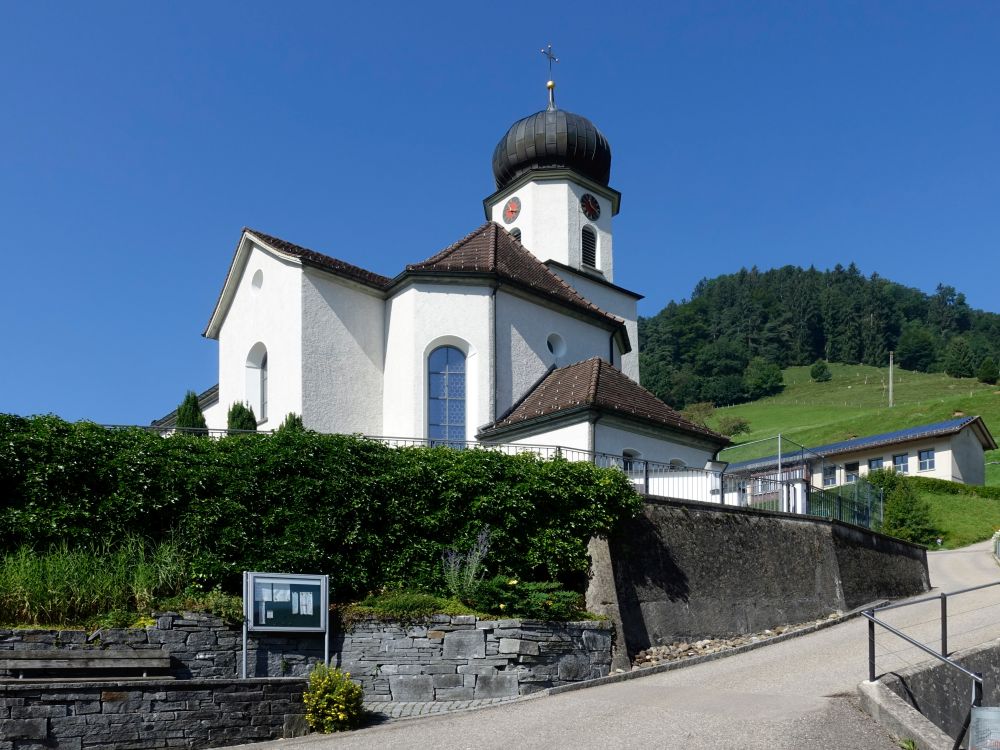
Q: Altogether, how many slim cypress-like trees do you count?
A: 3